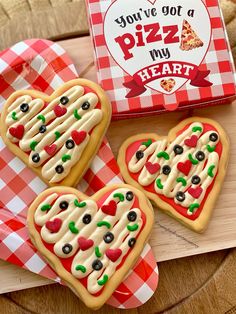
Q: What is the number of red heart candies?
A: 12